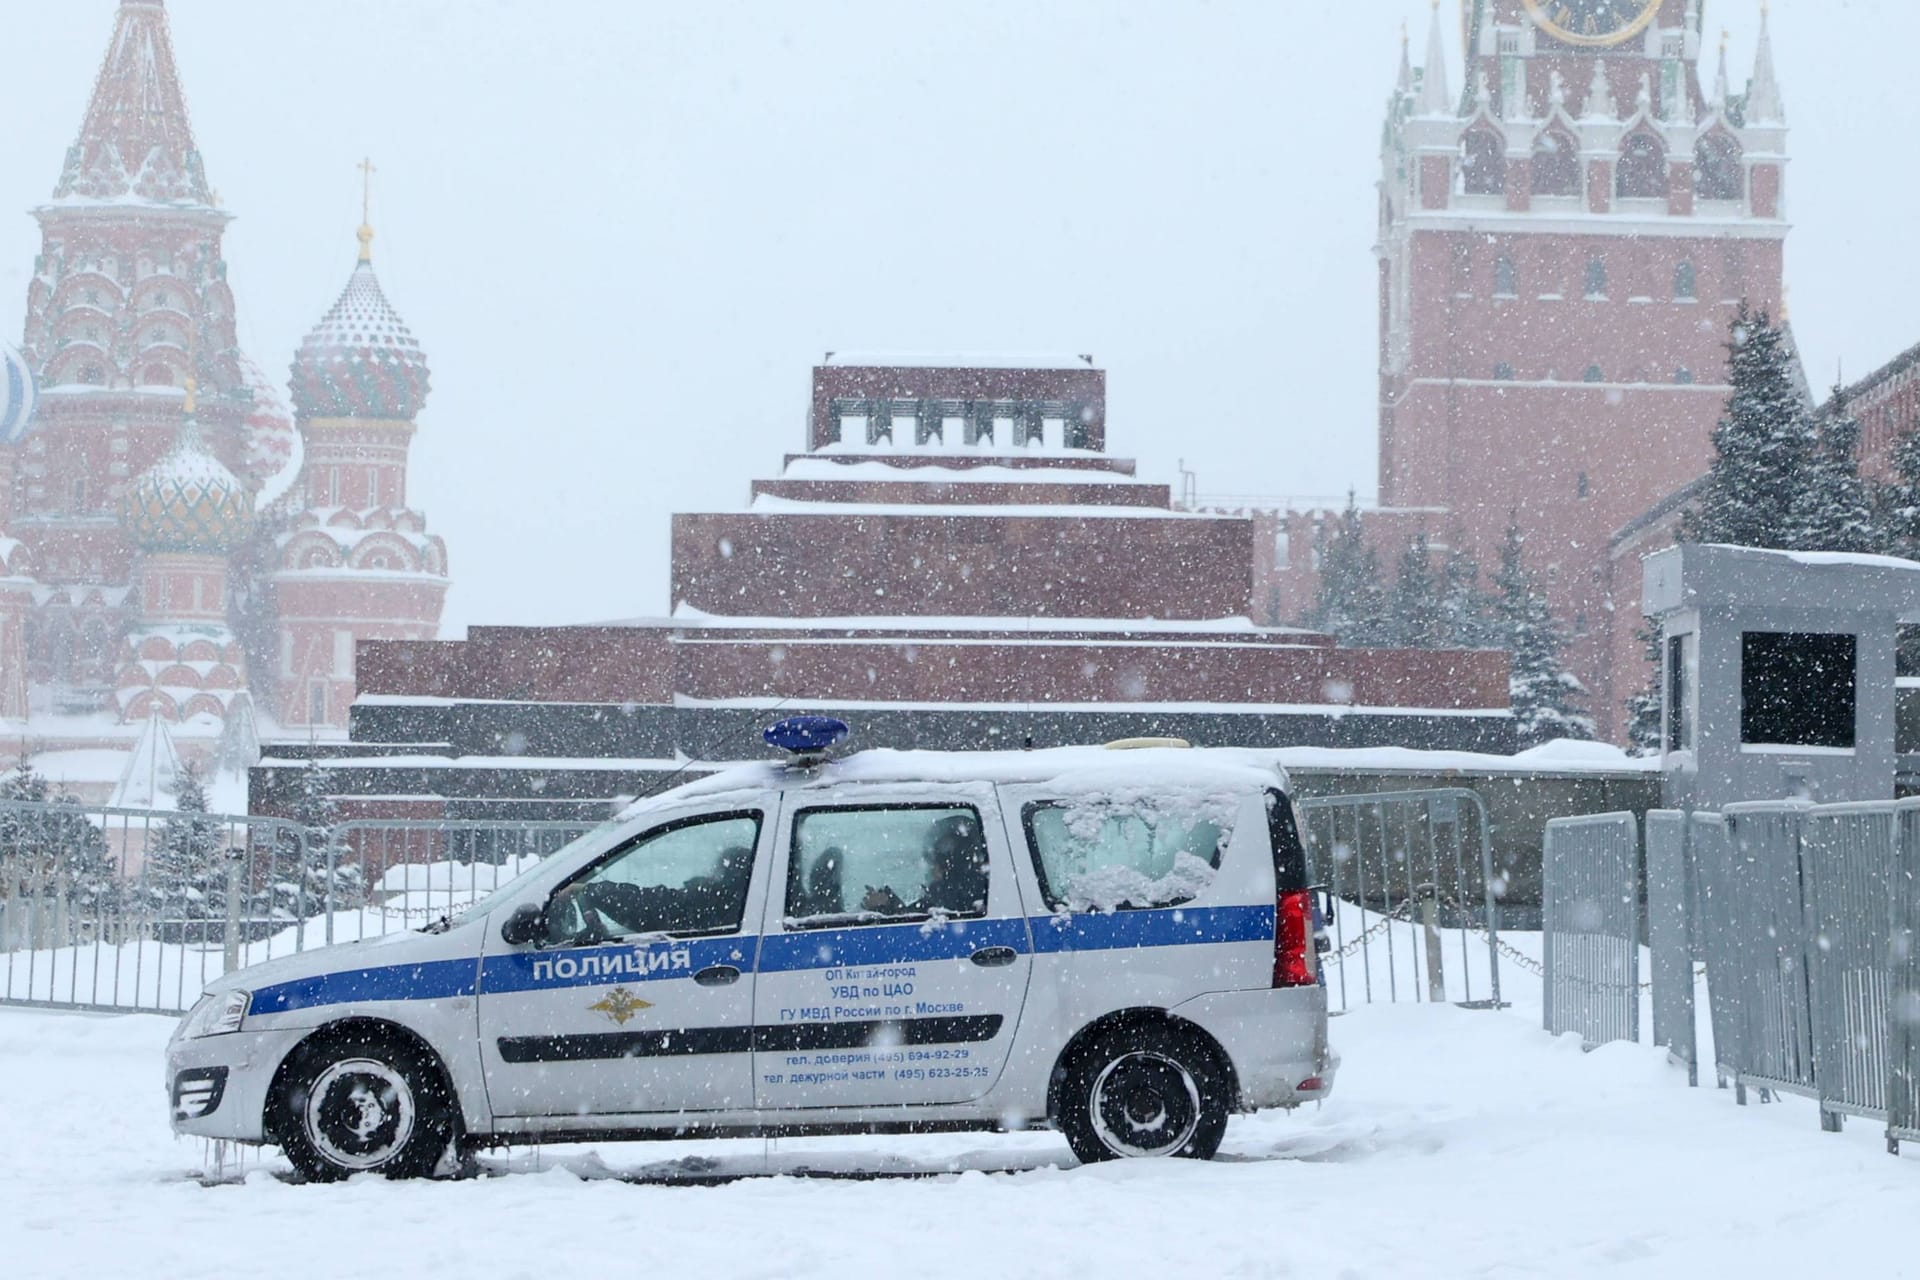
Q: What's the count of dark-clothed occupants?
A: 2